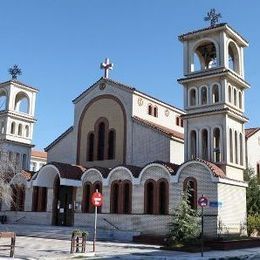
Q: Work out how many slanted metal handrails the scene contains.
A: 2